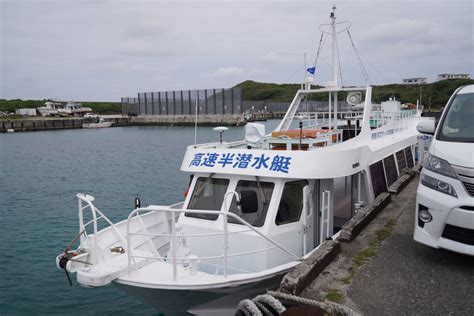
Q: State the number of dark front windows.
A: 3